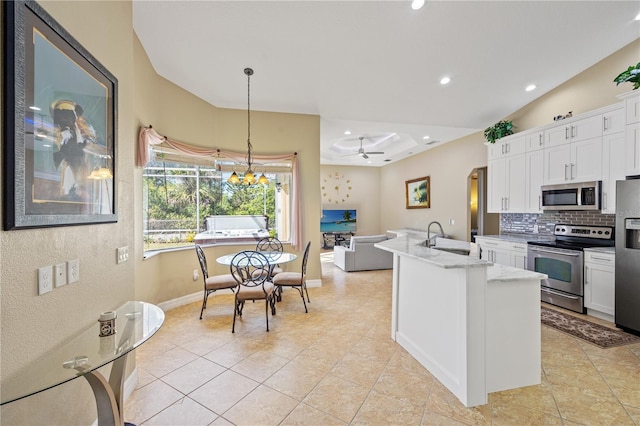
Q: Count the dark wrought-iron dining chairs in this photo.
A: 4